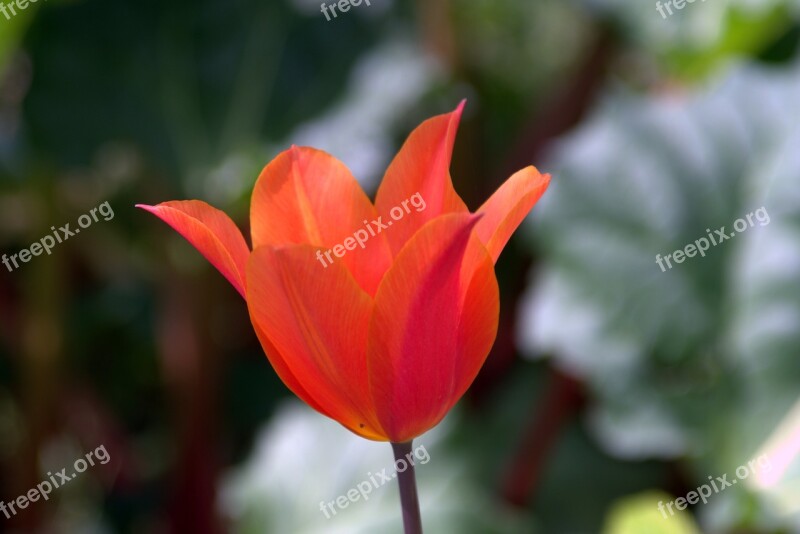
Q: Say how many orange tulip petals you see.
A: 6